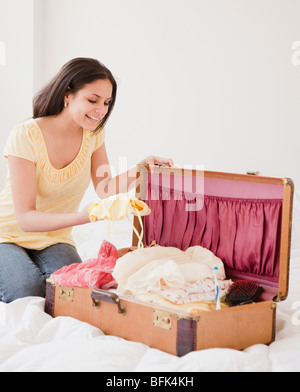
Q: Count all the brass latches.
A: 2